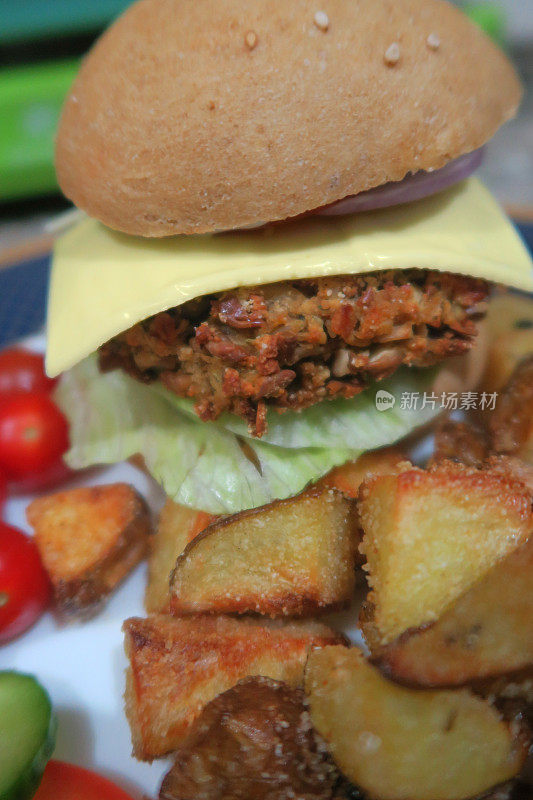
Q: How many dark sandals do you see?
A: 0